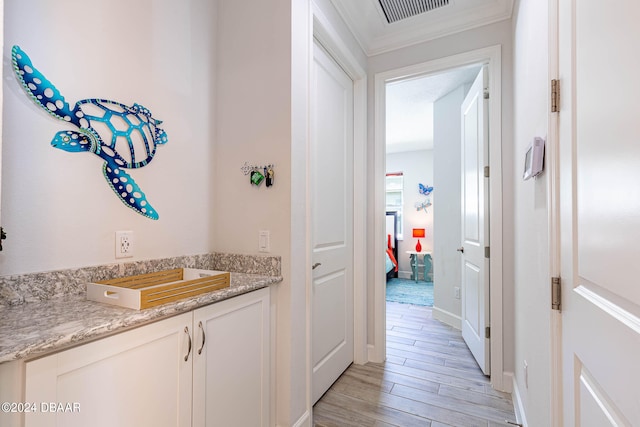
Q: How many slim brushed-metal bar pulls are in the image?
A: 2